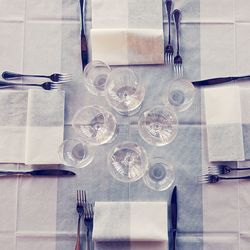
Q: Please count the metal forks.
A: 8